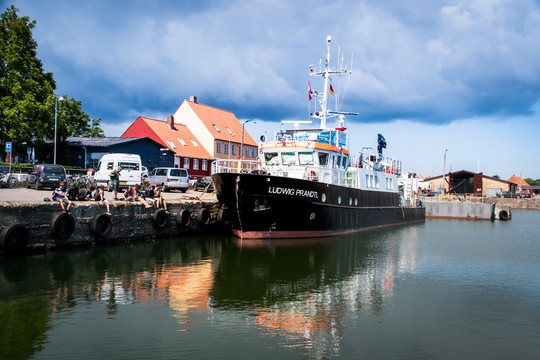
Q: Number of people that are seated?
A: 8